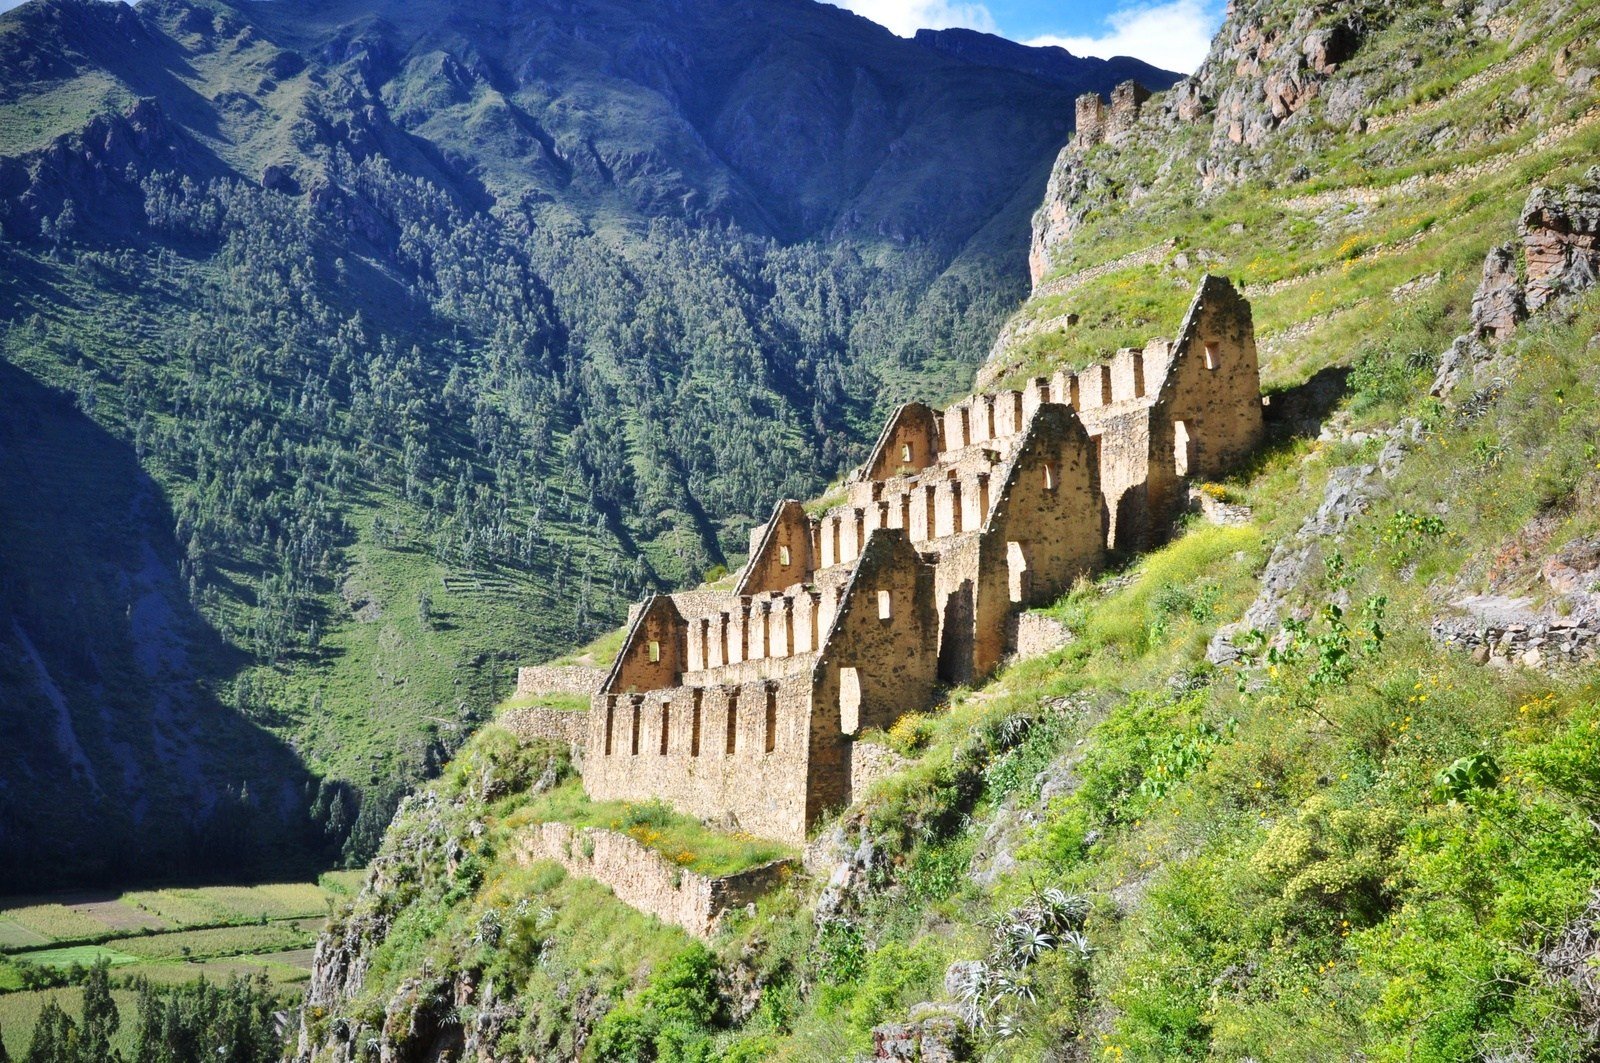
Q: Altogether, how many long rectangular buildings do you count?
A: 3